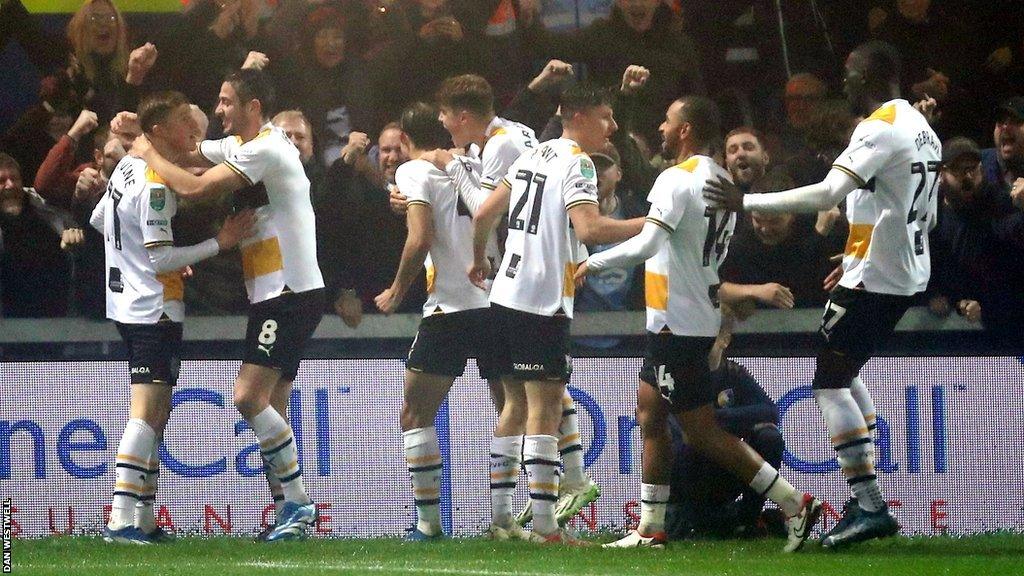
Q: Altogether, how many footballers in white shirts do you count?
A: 7